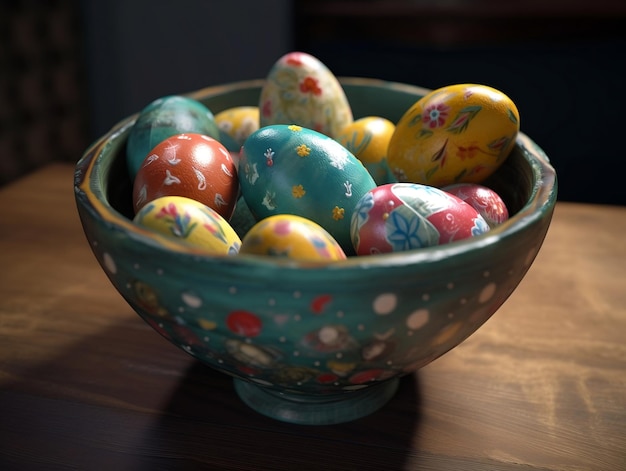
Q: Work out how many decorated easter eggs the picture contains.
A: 11